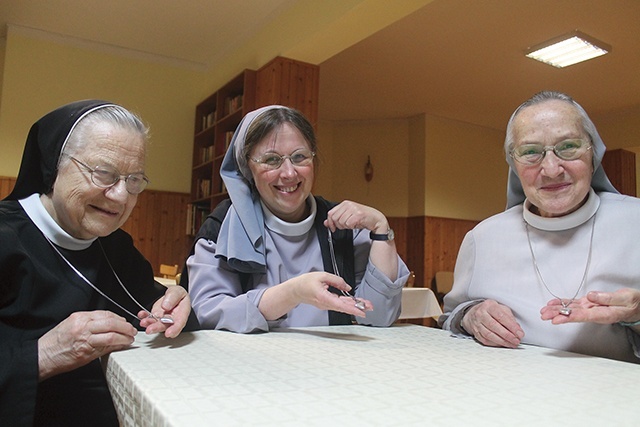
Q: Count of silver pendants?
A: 3